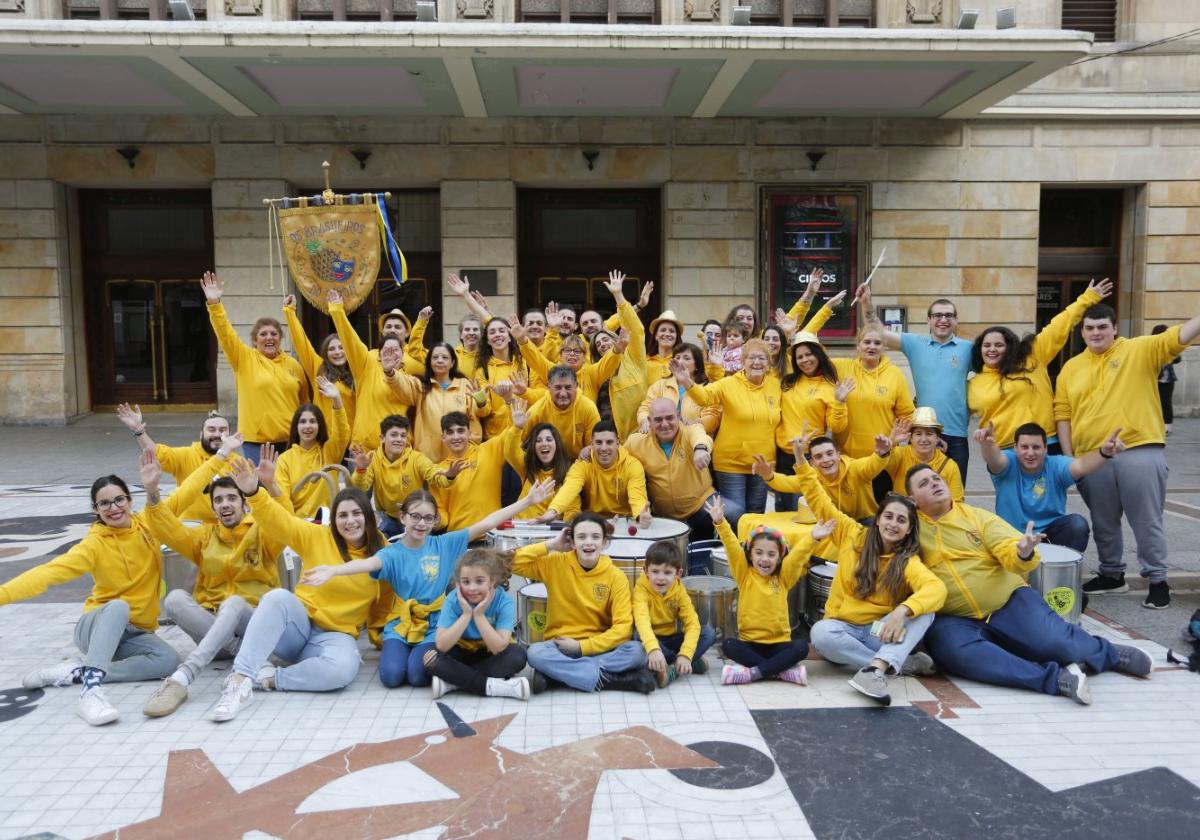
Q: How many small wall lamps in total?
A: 4